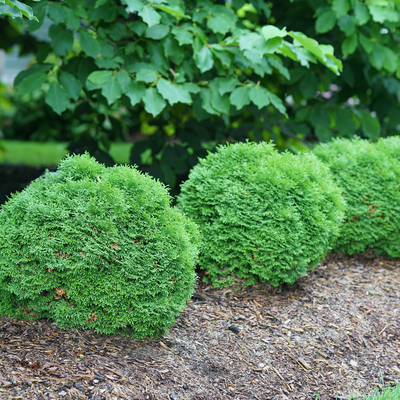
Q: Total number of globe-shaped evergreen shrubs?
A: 3